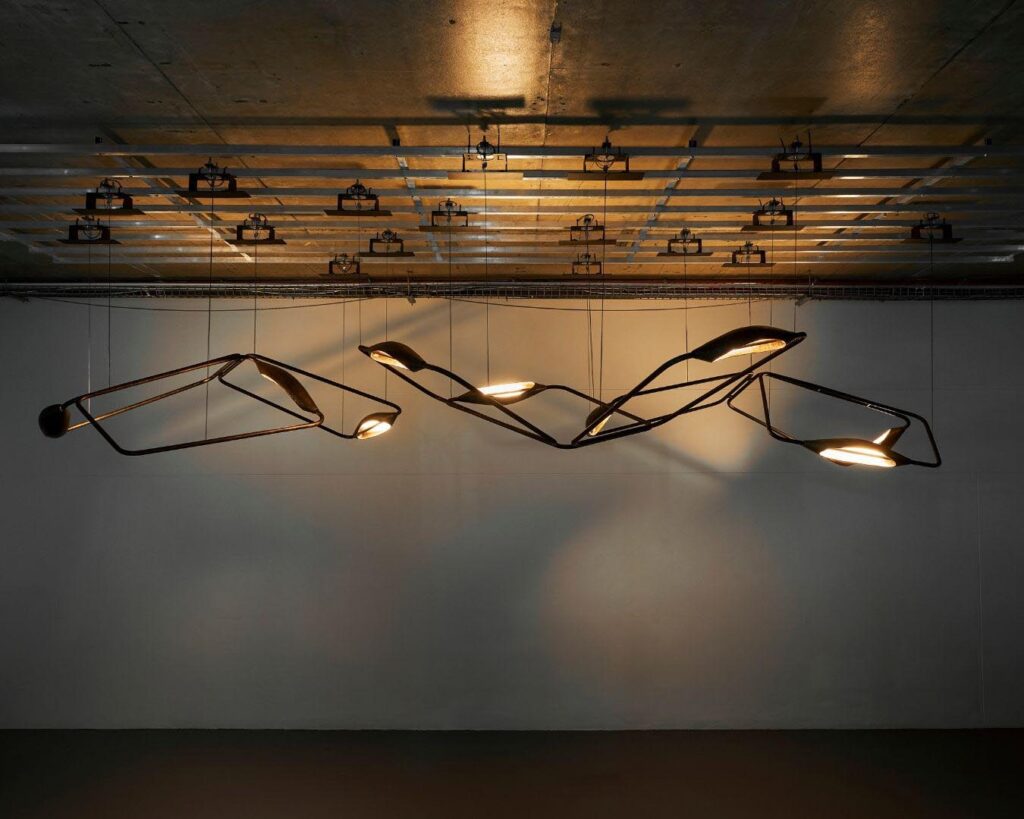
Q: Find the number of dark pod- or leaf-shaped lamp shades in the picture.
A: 9